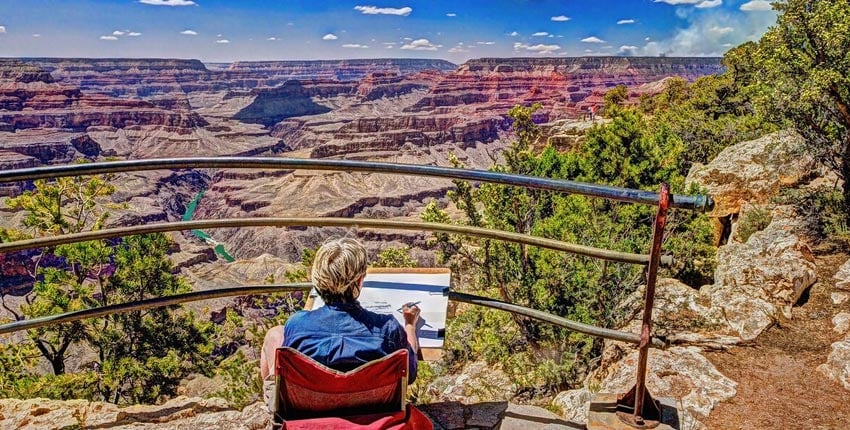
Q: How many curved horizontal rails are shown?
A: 3